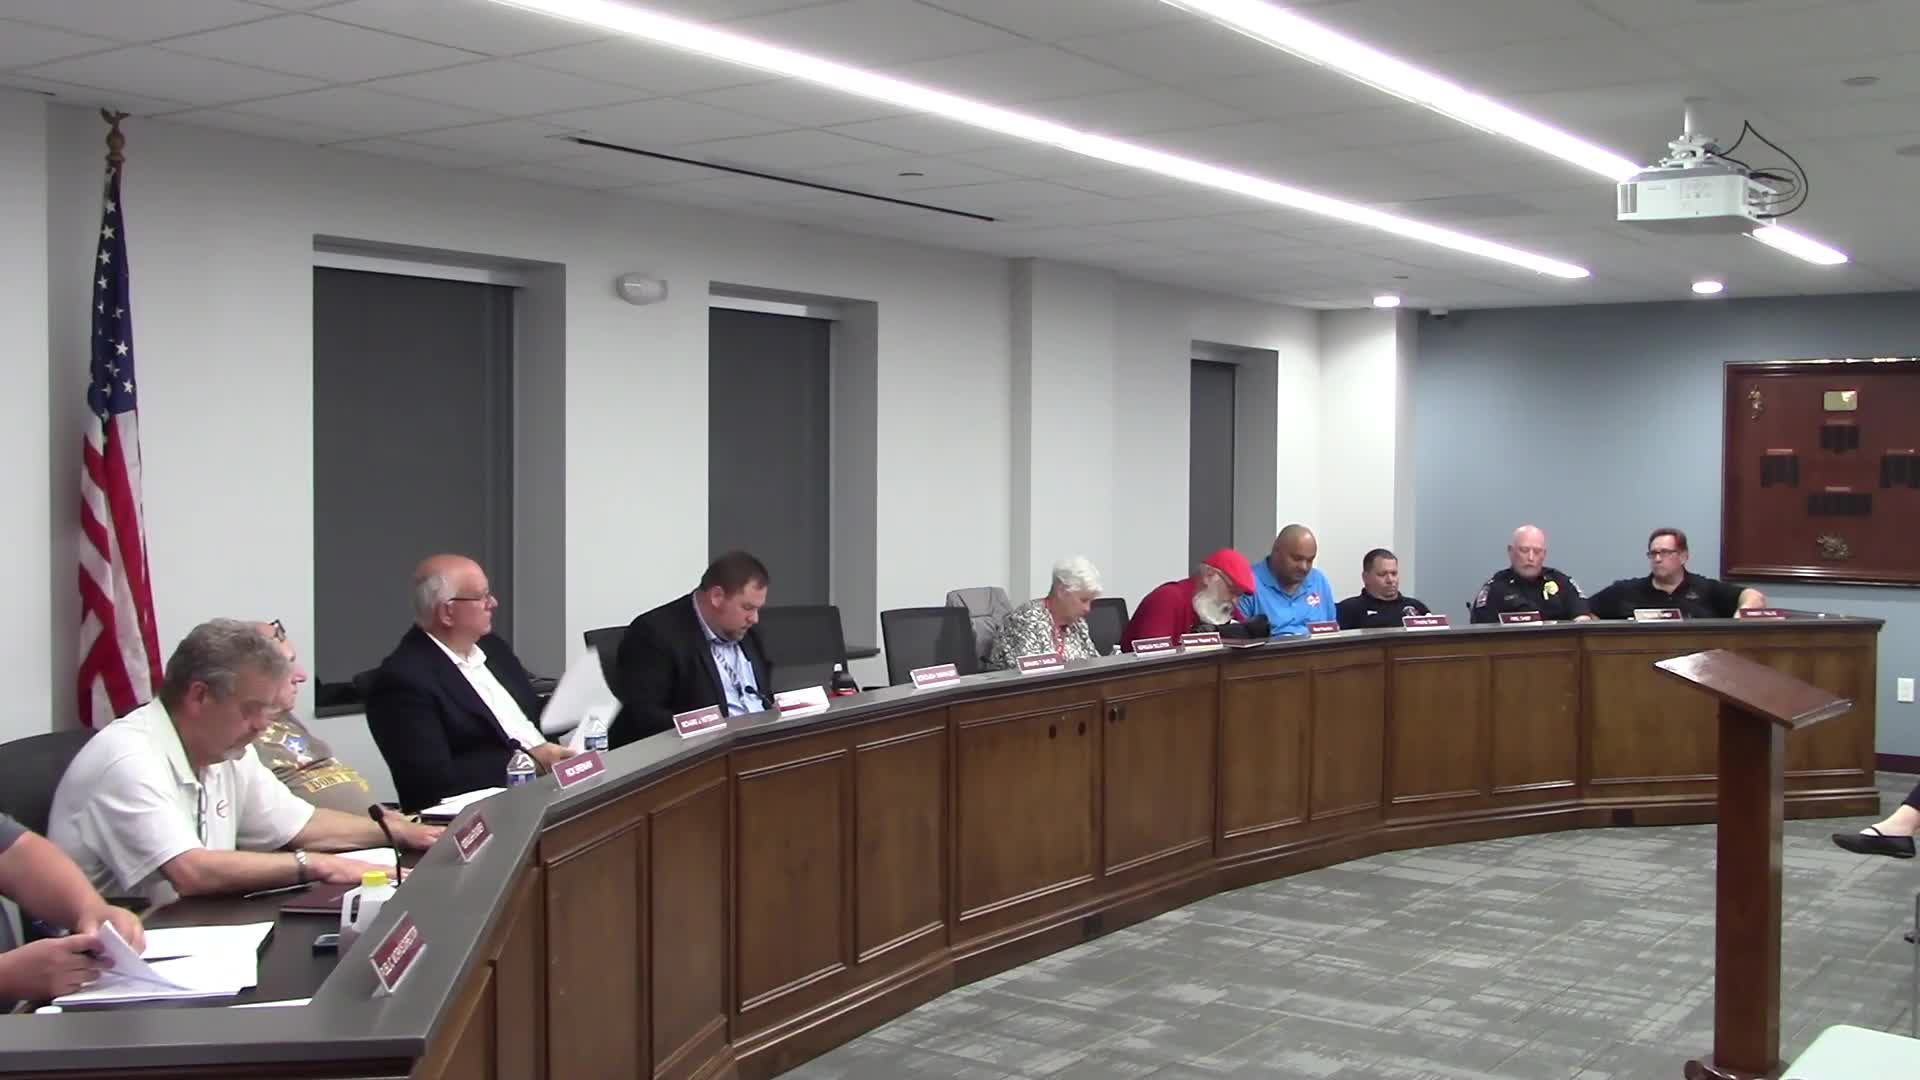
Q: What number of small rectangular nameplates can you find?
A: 14